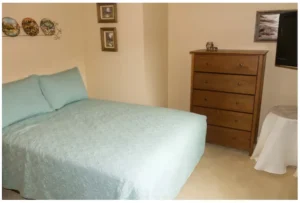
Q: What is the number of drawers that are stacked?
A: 5